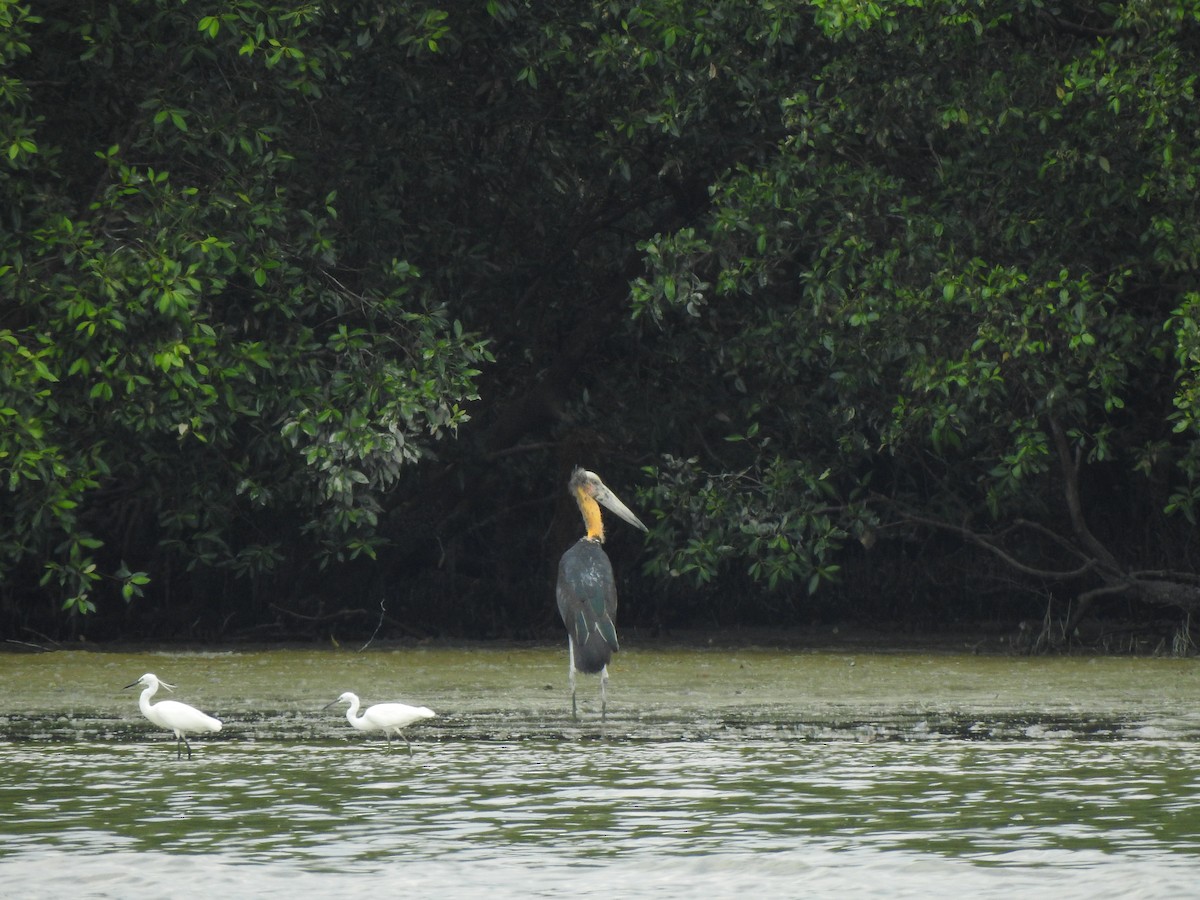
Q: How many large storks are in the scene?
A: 1